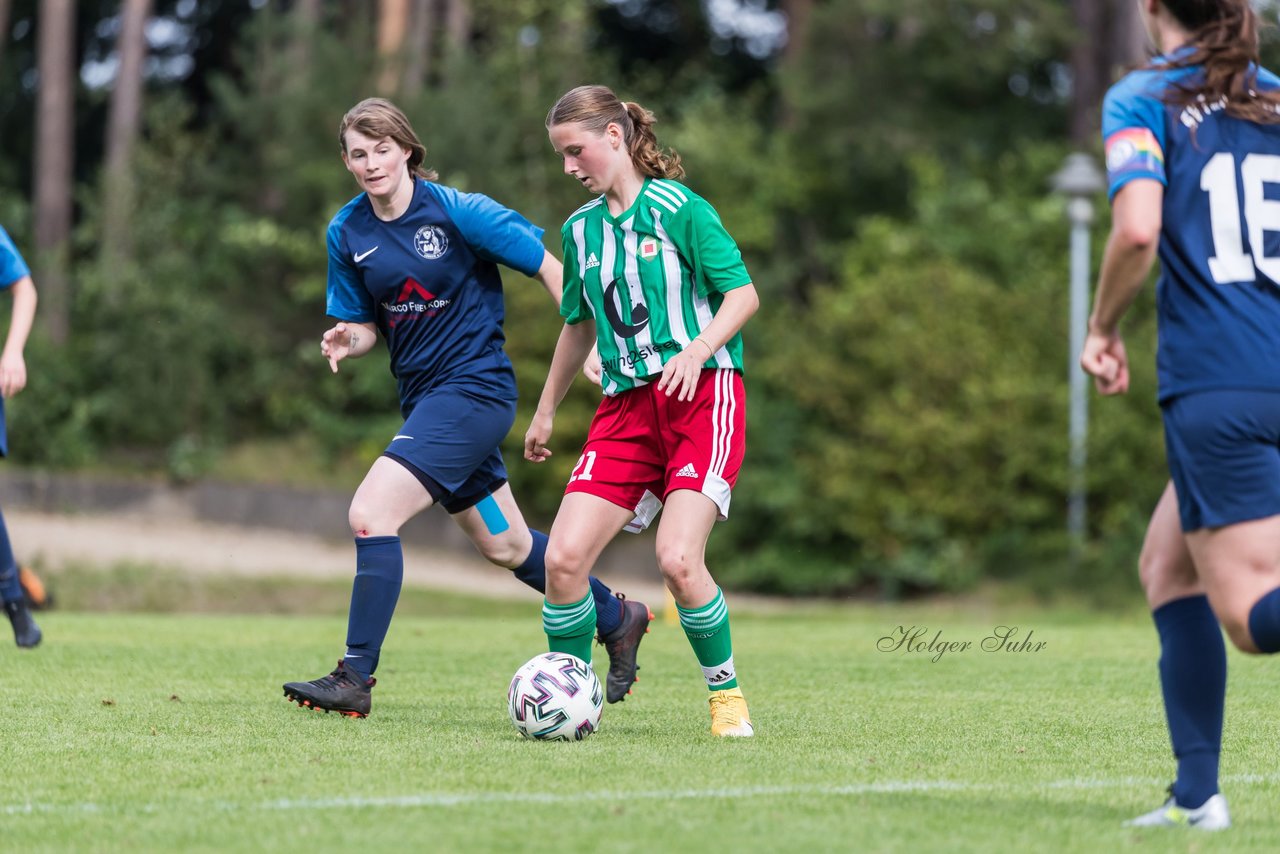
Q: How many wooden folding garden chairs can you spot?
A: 0